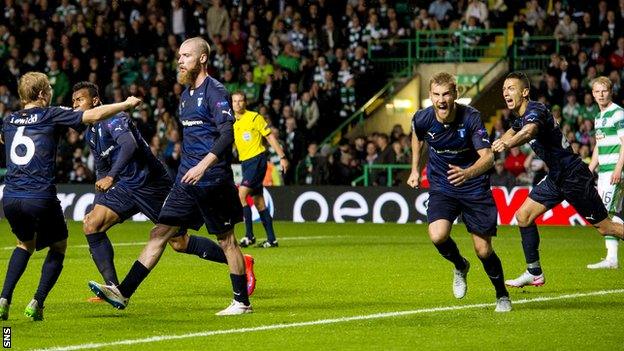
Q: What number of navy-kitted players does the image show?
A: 5